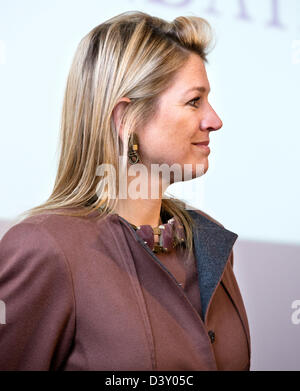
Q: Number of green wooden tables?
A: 0